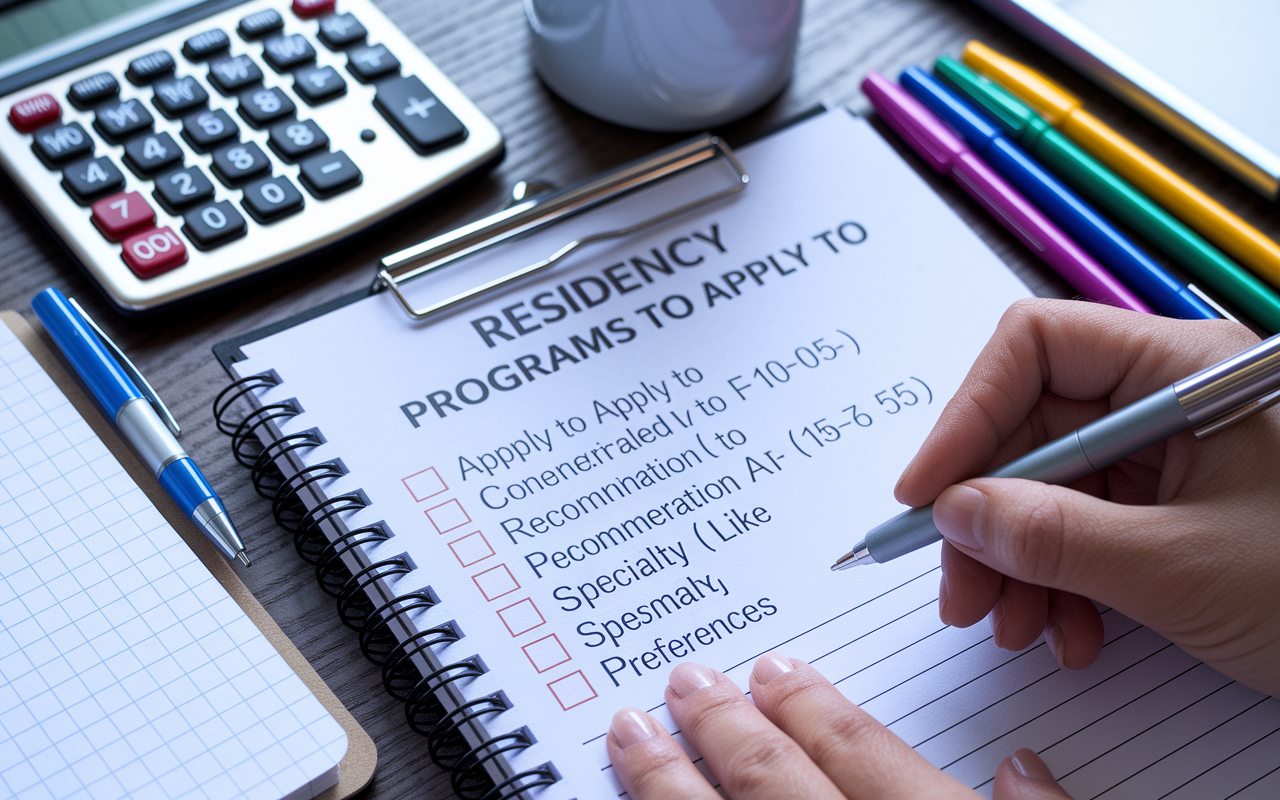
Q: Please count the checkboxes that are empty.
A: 7